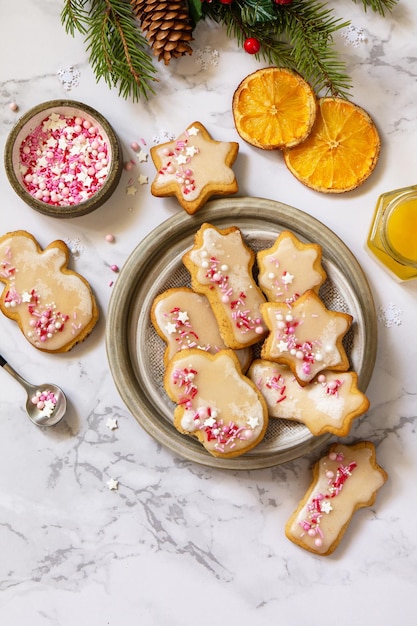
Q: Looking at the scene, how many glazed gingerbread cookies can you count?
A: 9